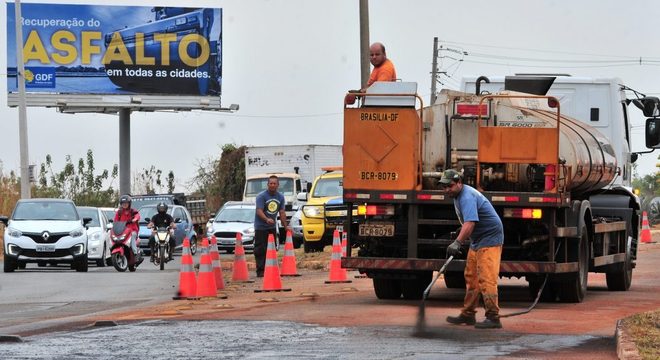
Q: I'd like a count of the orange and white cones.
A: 9